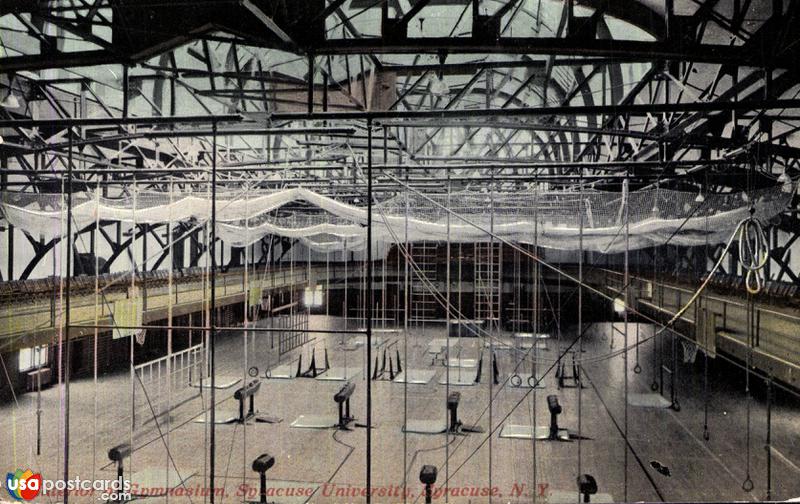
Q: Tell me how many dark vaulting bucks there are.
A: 8